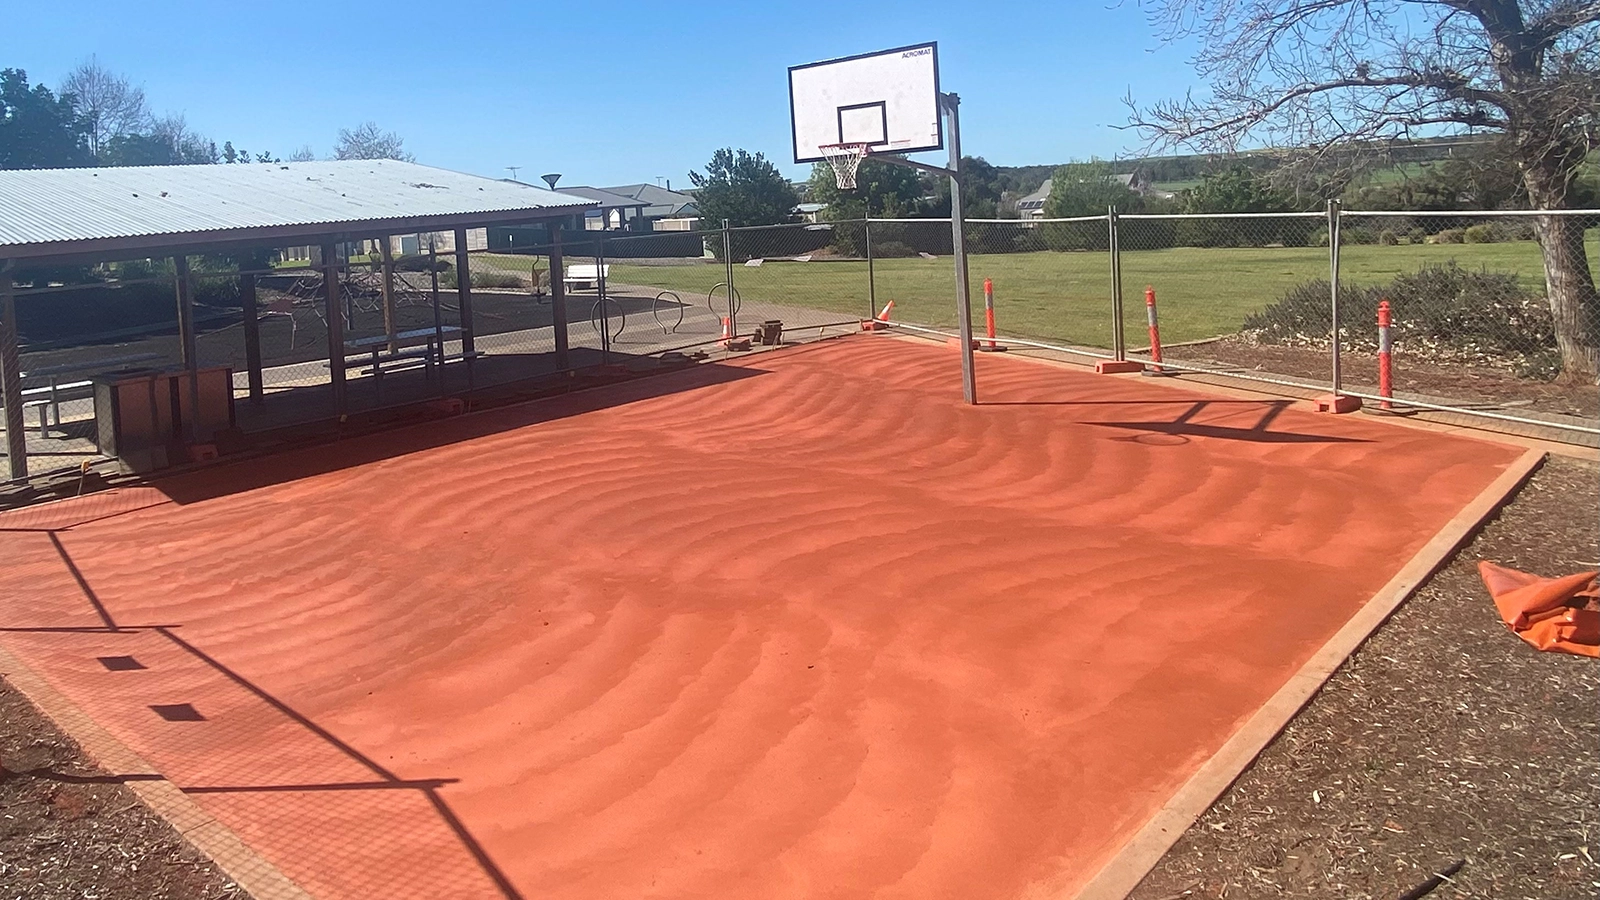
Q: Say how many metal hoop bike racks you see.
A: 3